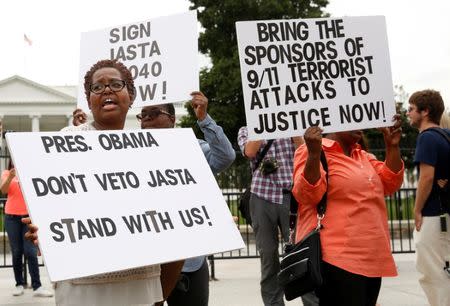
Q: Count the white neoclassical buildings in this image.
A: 1